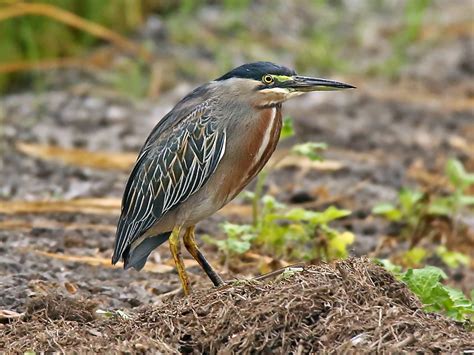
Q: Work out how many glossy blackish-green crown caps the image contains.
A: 1